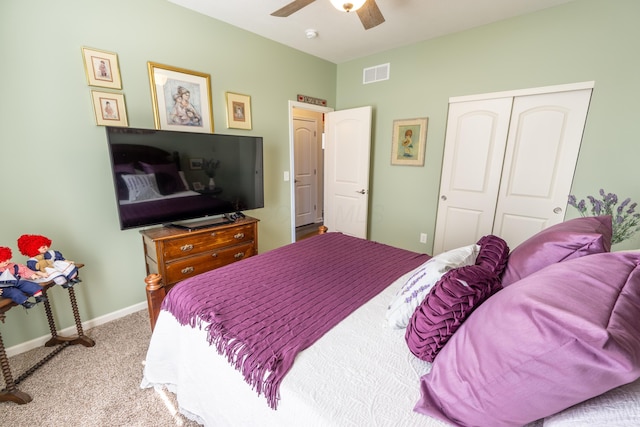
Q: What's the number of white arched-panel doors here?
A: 4